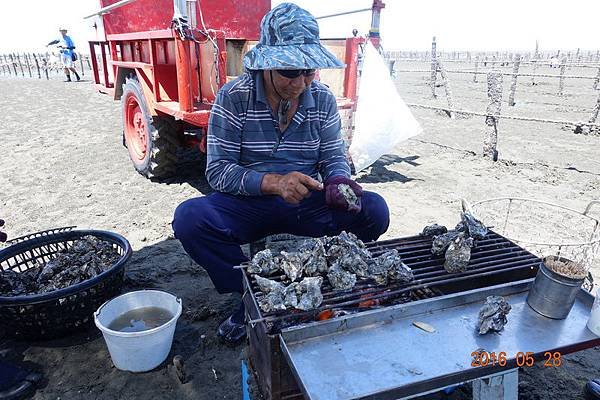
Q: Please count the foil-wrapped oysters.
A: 0